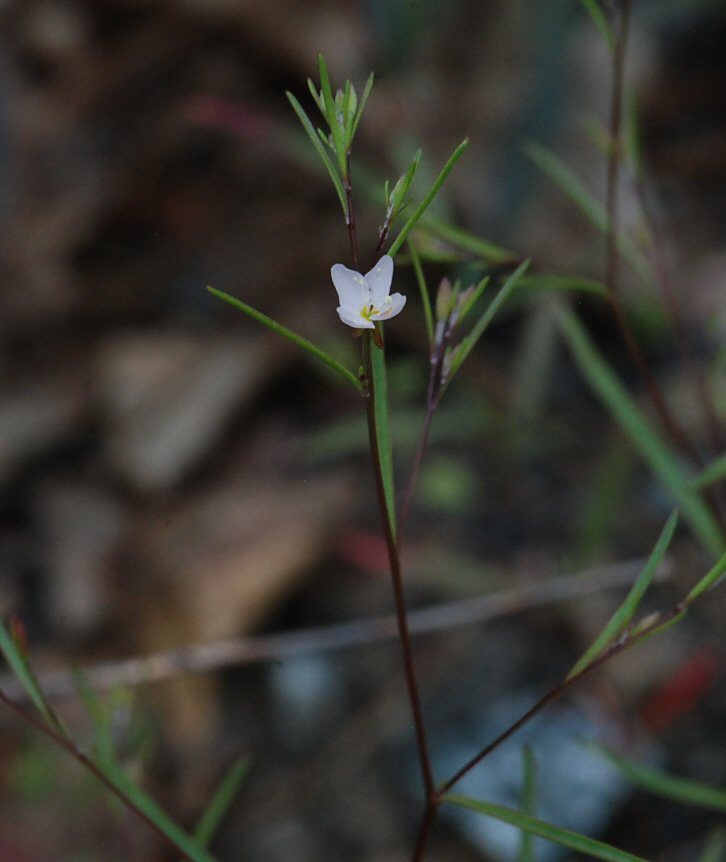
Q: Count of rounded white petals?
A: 4